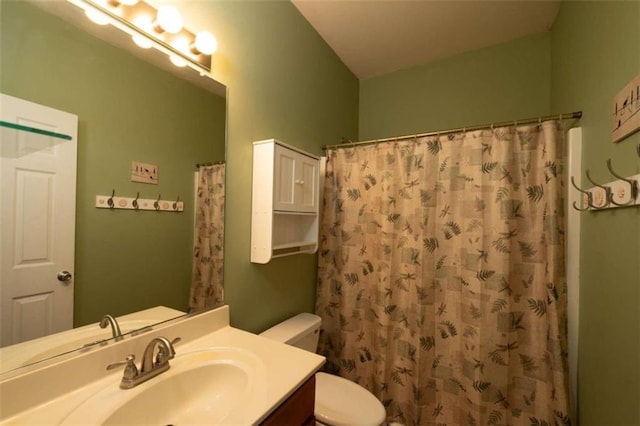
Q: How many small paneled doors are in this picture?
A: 2